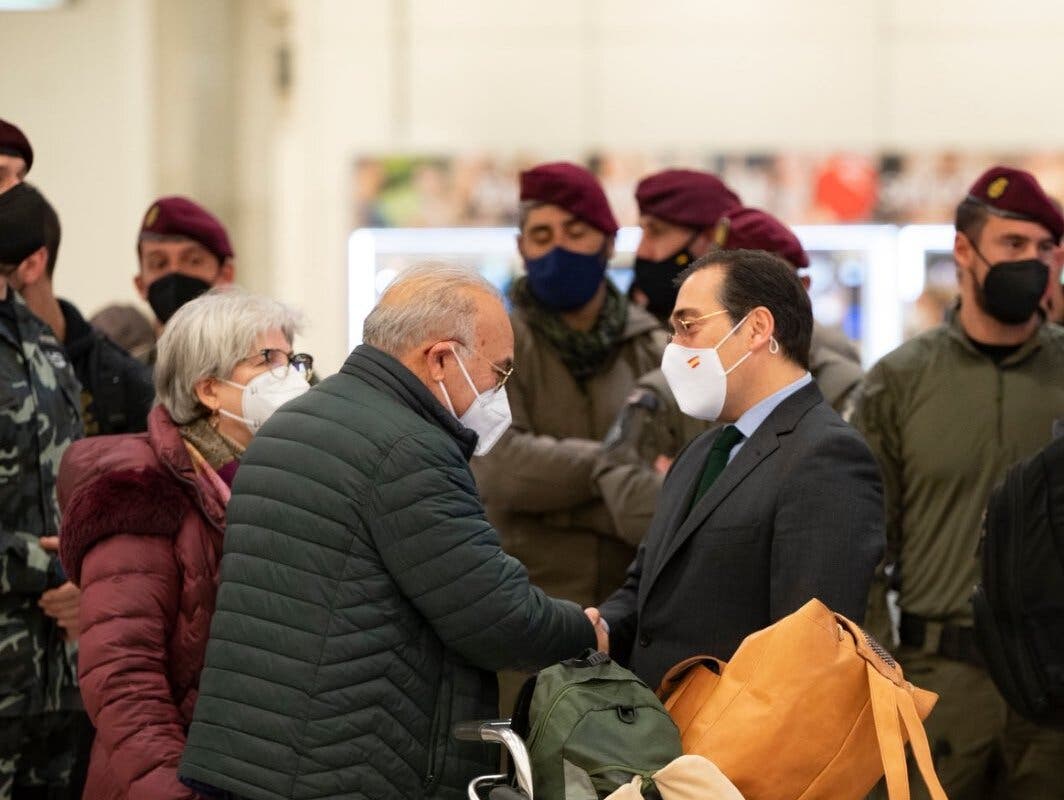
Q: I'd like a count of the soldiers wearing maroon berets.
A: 6